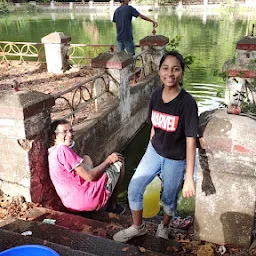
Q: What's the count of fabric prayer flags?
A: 0